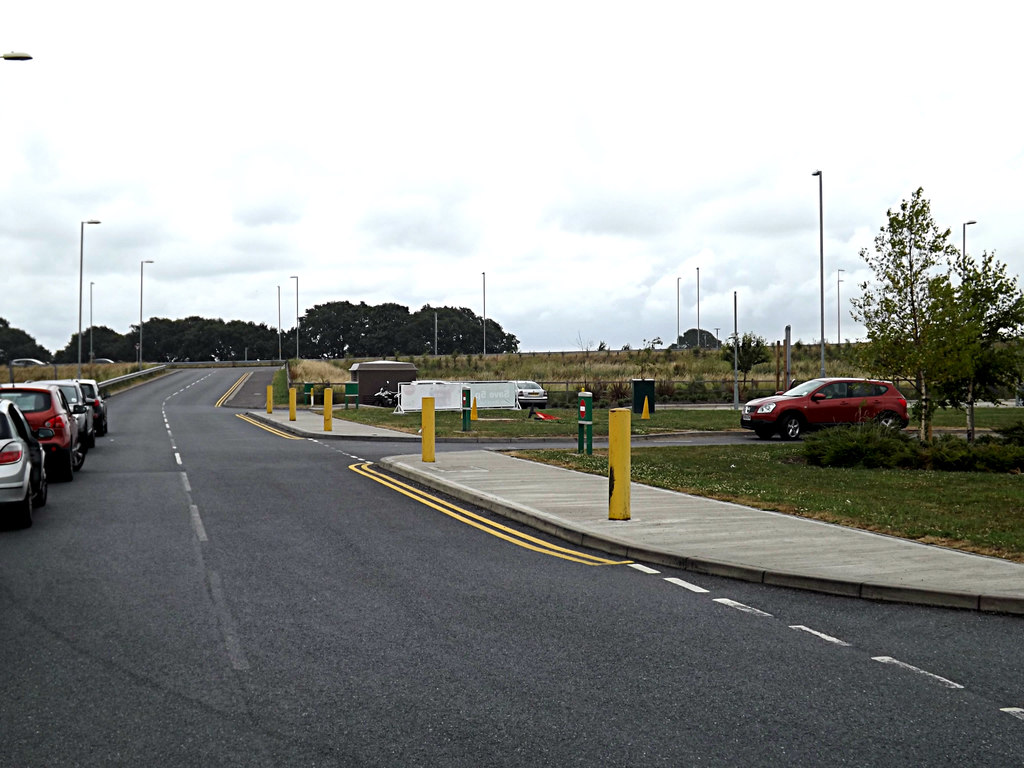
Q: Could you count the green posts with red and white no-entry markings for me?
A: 2